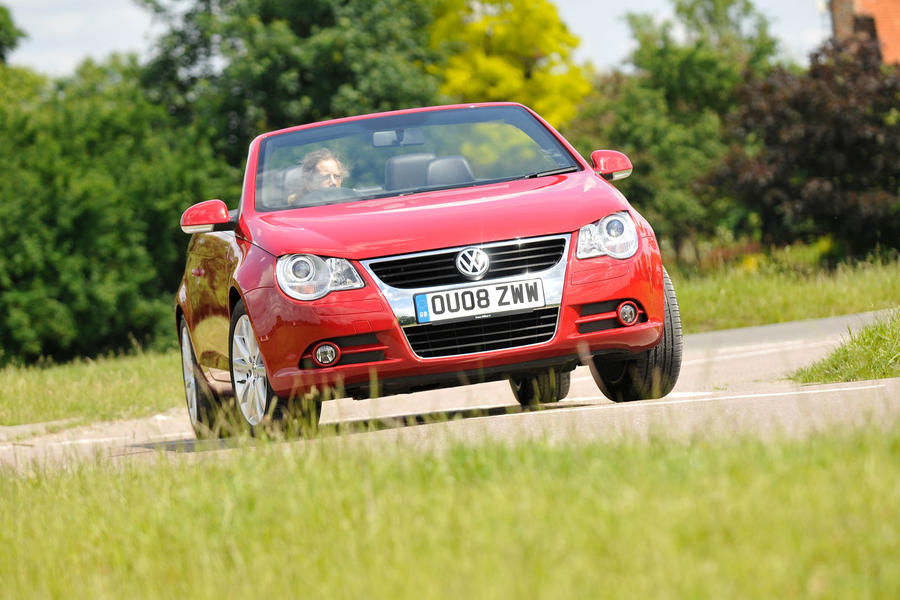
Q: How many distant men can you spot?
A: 0